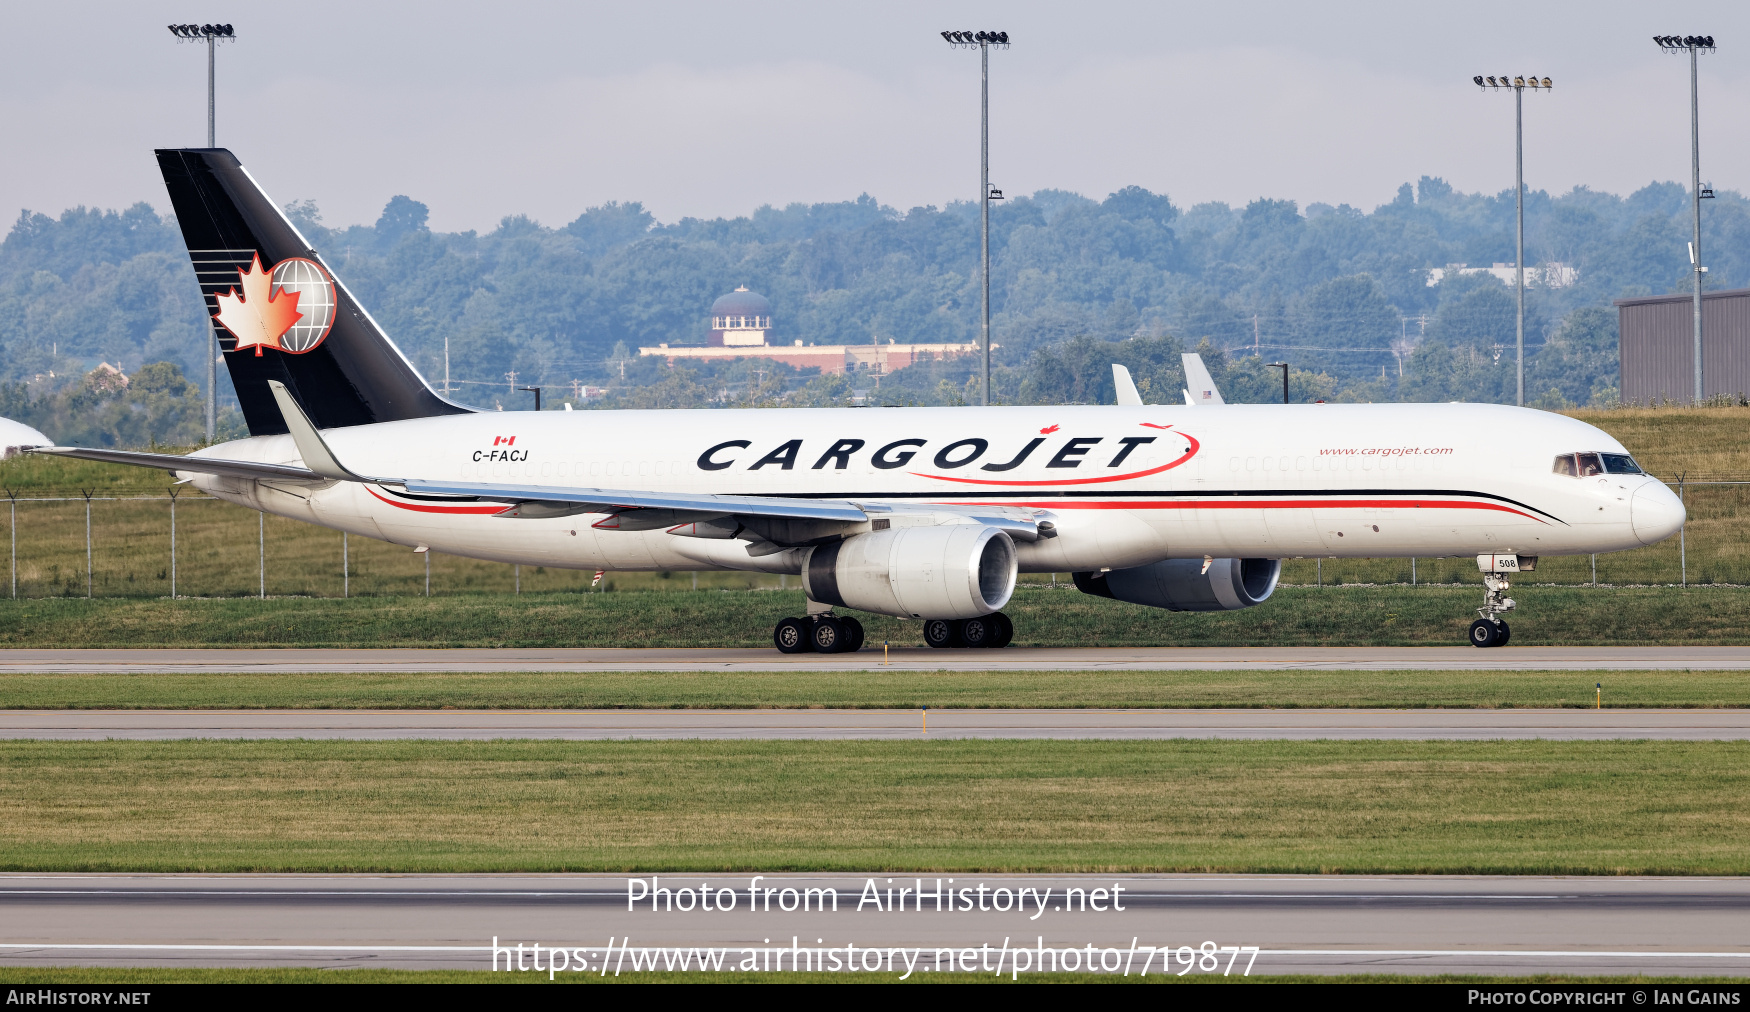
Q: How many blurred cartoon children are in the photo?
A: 0